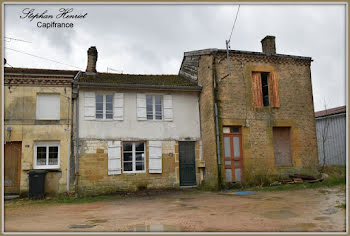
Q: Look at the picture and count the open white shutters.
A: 6